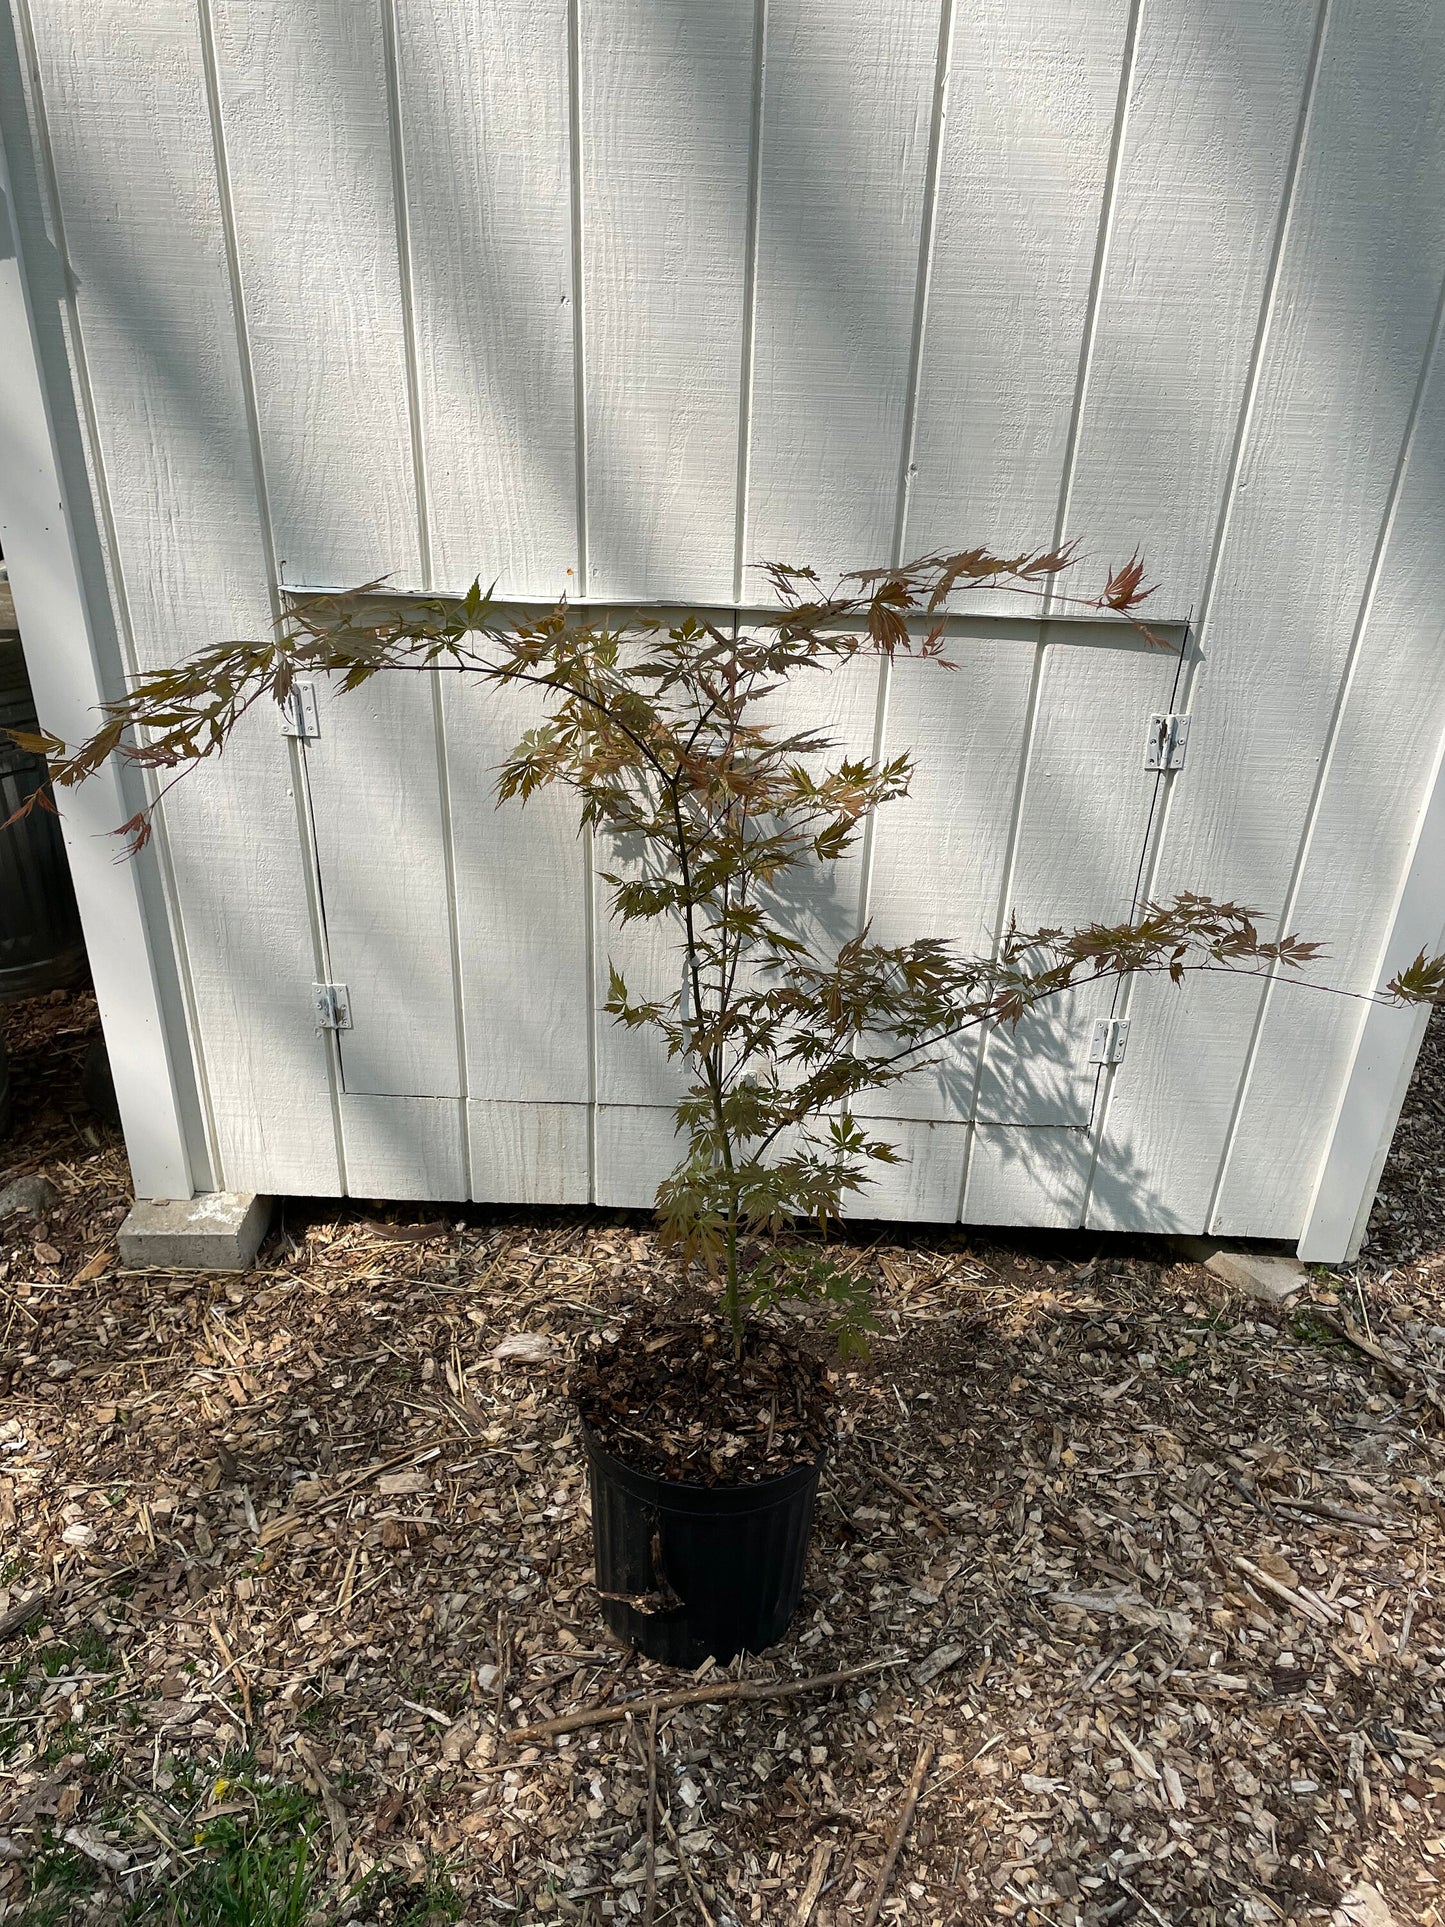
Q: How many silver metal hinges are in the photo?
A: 4